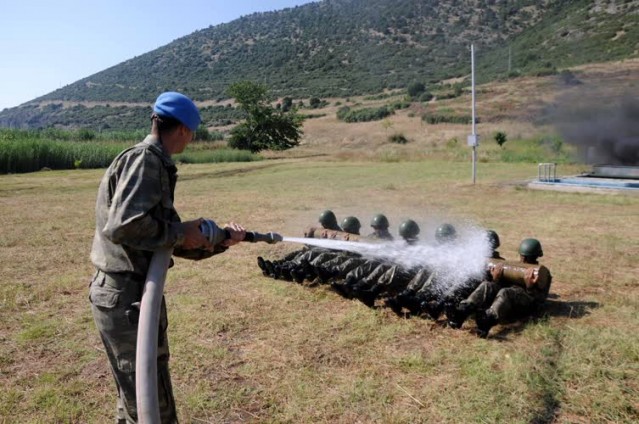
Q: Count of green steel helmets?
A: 7